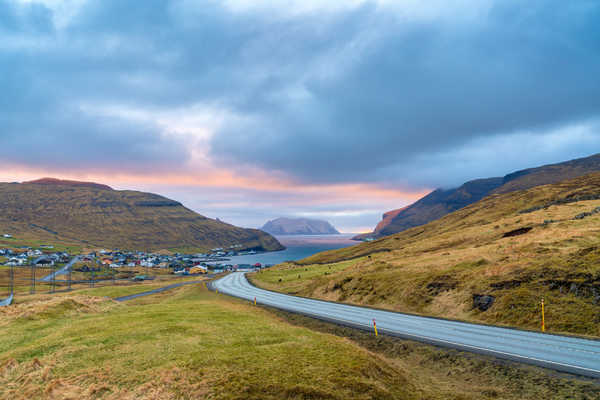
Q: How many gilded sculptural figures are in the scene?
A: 0